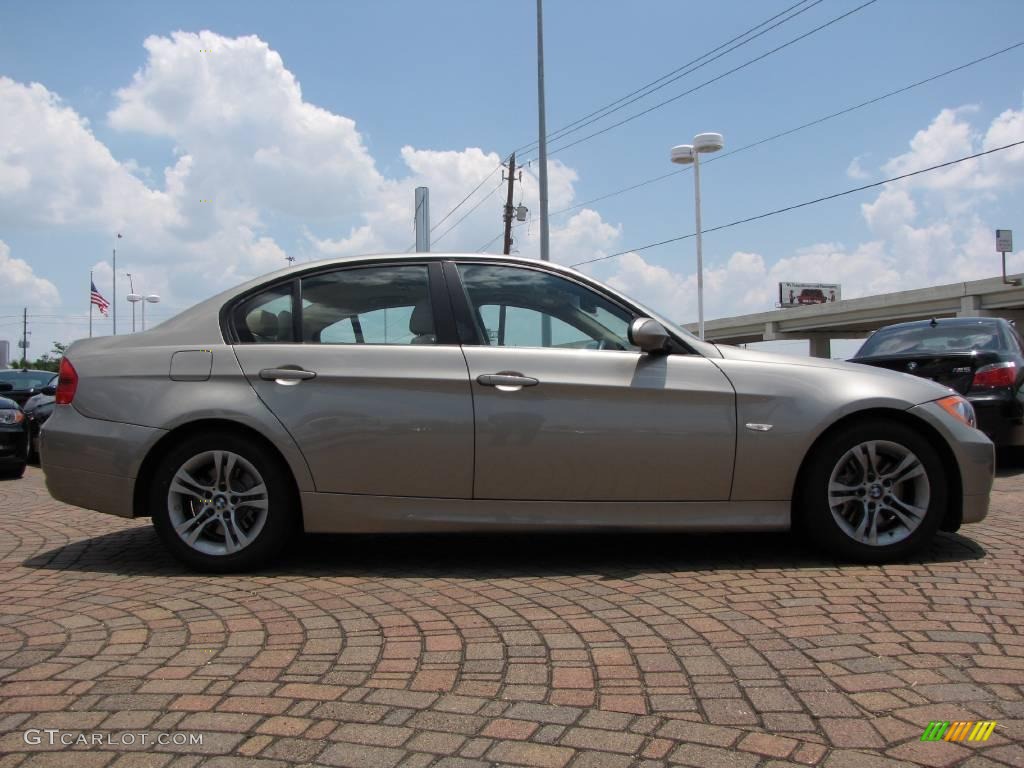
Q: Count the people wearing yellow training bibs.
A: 0